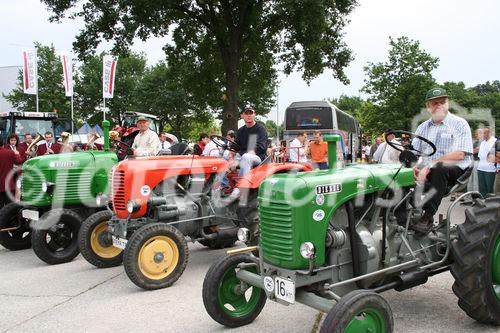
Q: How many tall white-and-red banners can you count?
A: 3